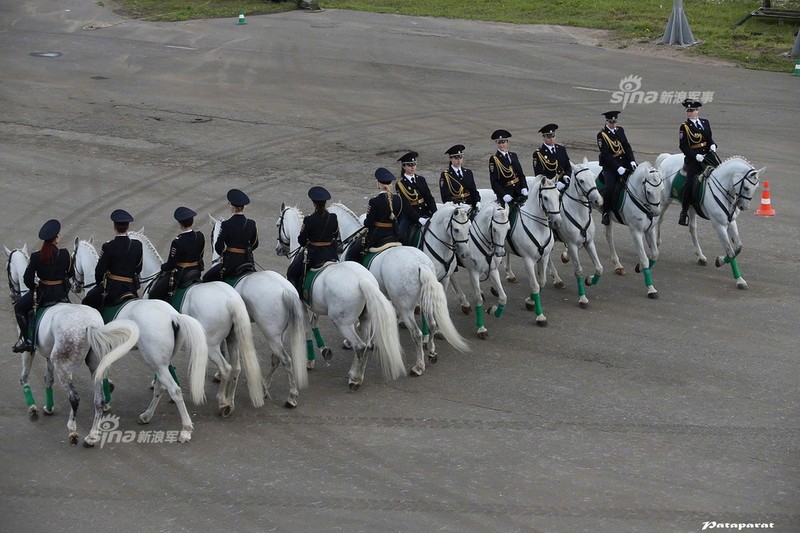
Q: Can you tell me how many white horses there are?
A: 12